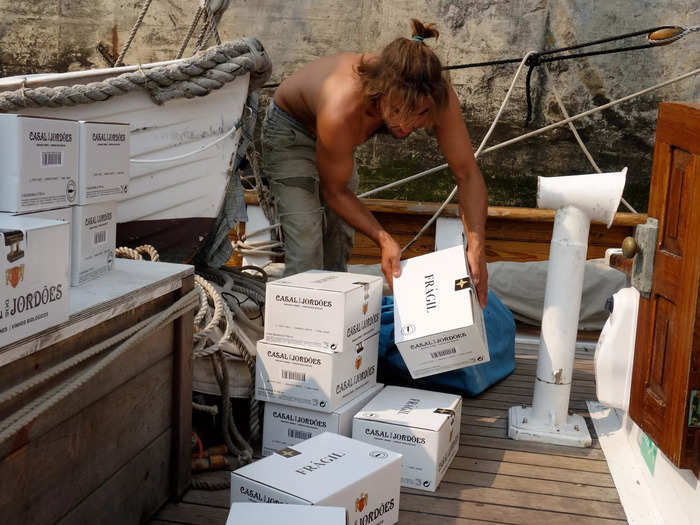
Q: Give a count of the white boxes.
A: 12